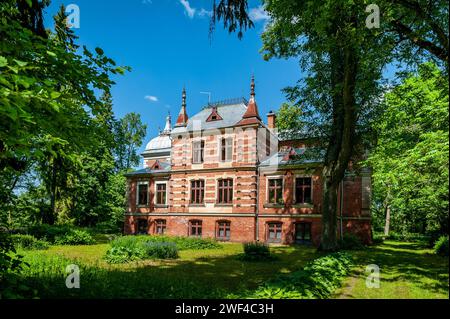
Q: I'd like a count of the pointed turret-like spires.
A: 3